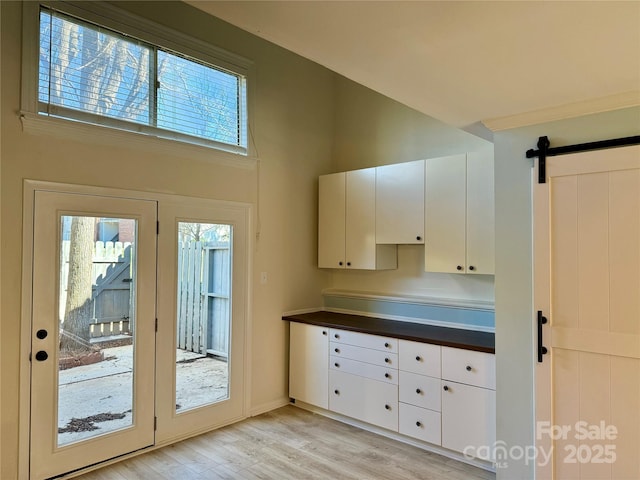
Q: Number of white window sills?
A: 1